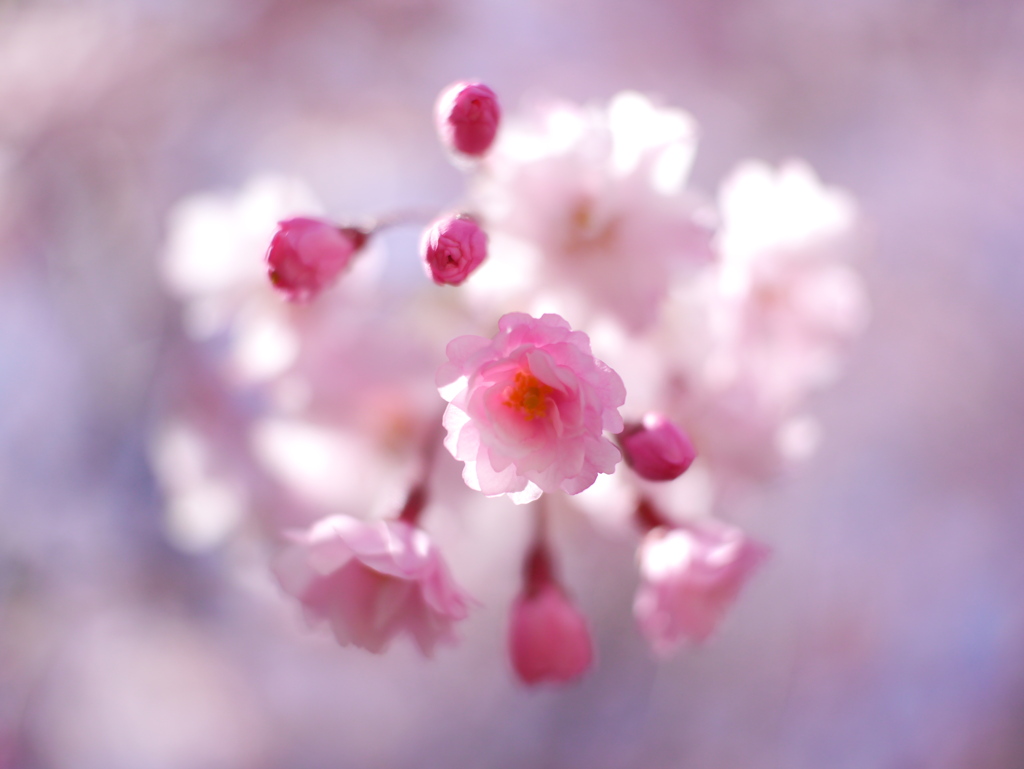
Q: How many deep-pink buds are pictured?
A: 5